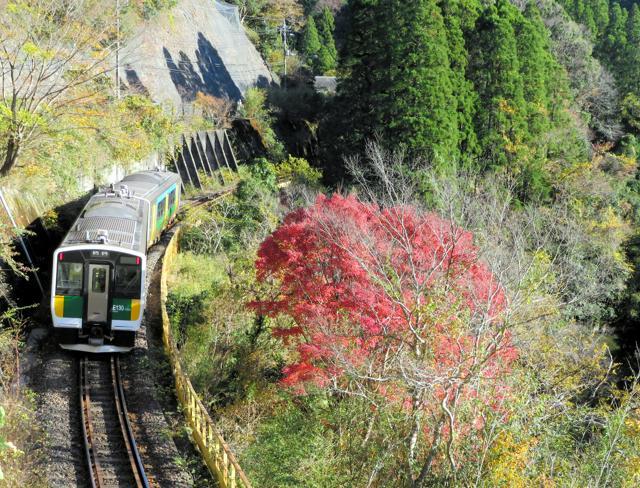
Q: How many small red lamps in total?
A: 2